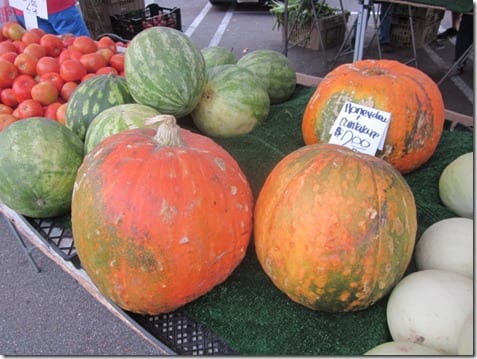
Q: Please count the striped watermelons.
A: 7